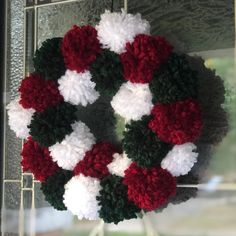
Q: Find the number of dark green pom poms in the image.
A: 7